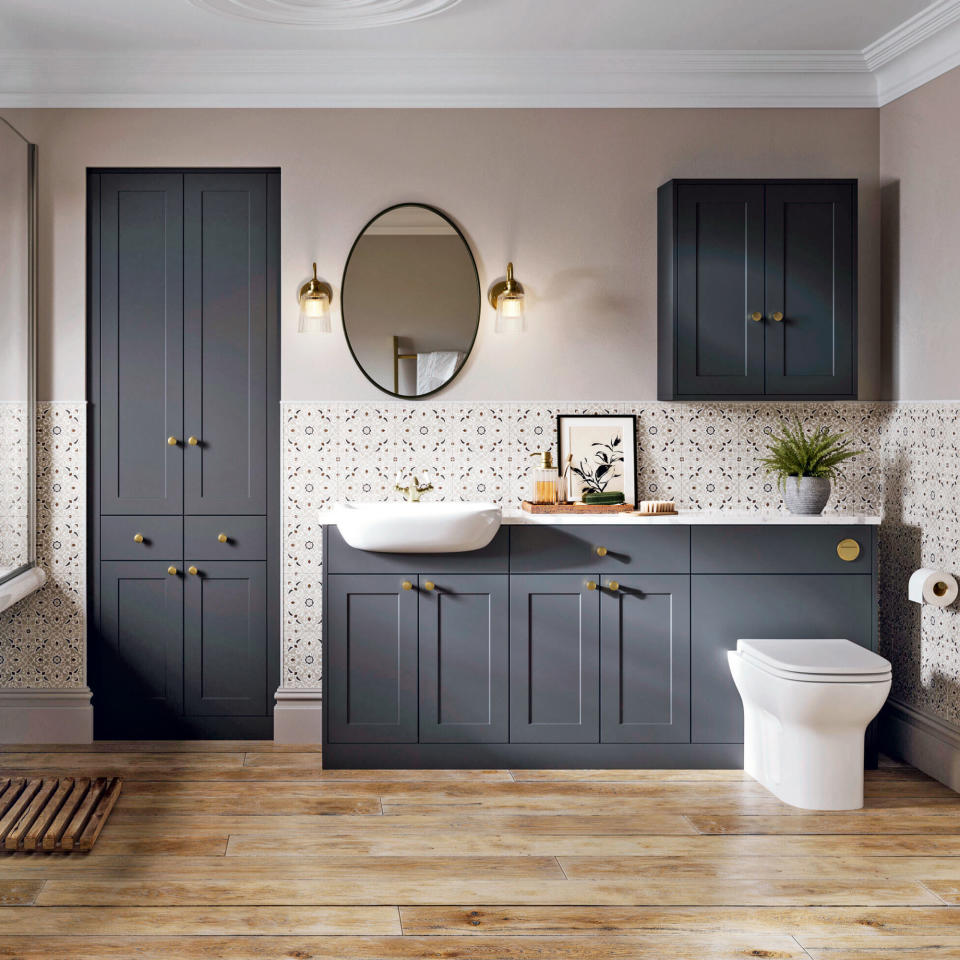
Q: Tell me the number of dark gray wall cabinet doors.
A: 2